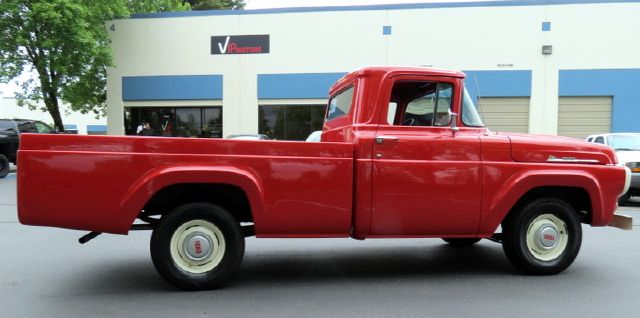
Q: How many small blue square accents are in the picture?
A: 2